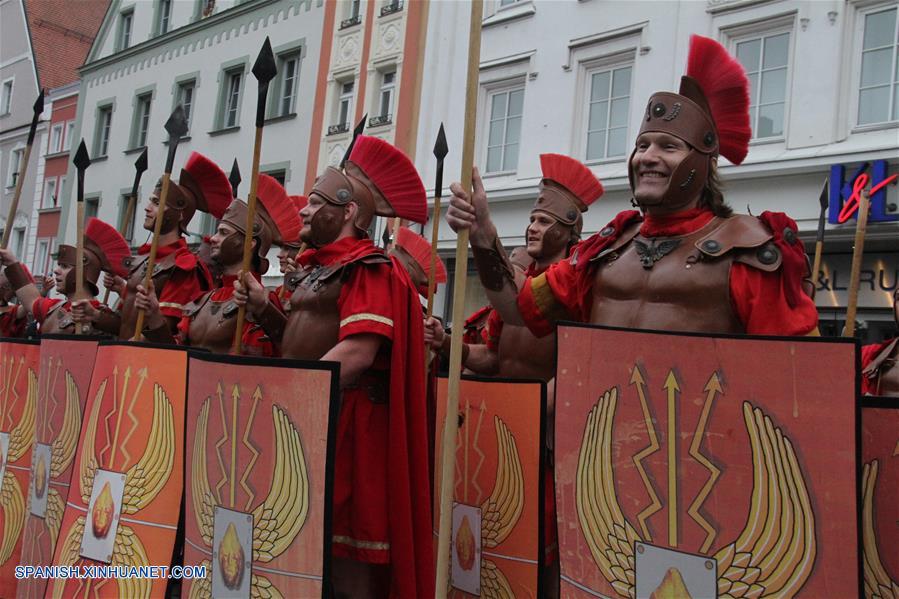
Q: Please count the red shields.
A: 7